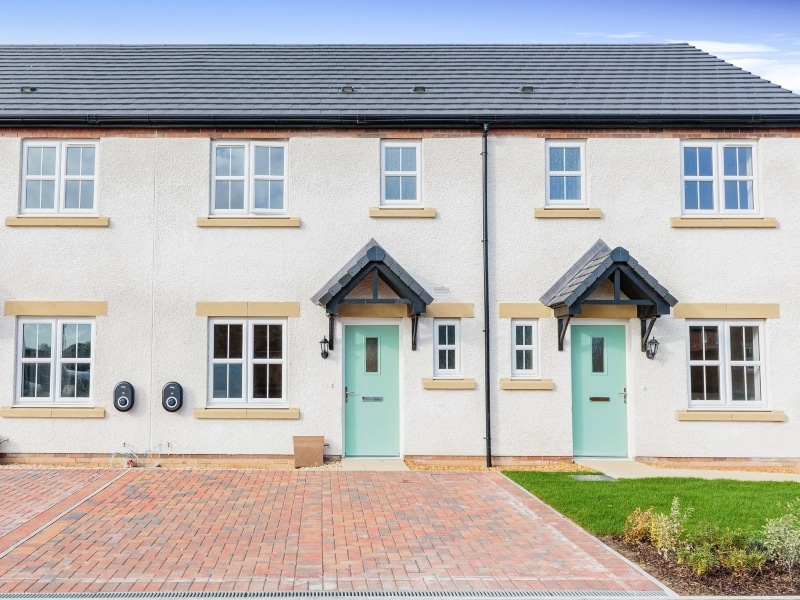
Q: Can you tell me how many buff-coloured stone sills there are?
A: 10